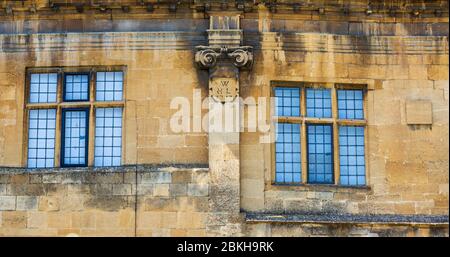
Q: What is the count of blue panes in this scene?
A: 12